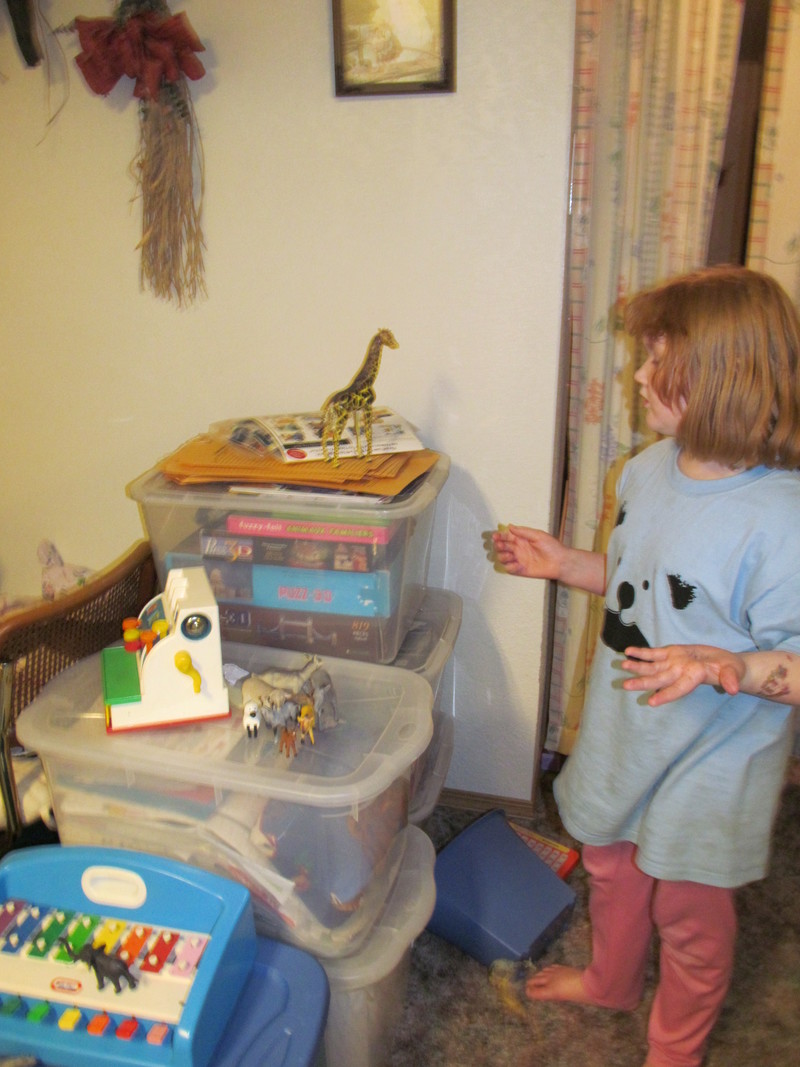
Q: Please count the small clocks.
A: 0